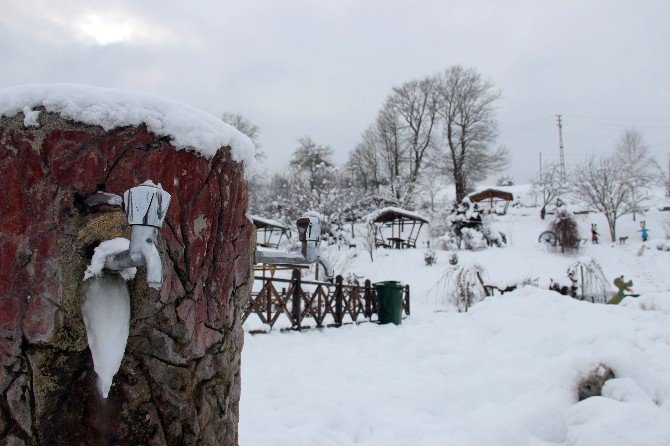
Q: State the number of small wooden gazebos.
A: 3